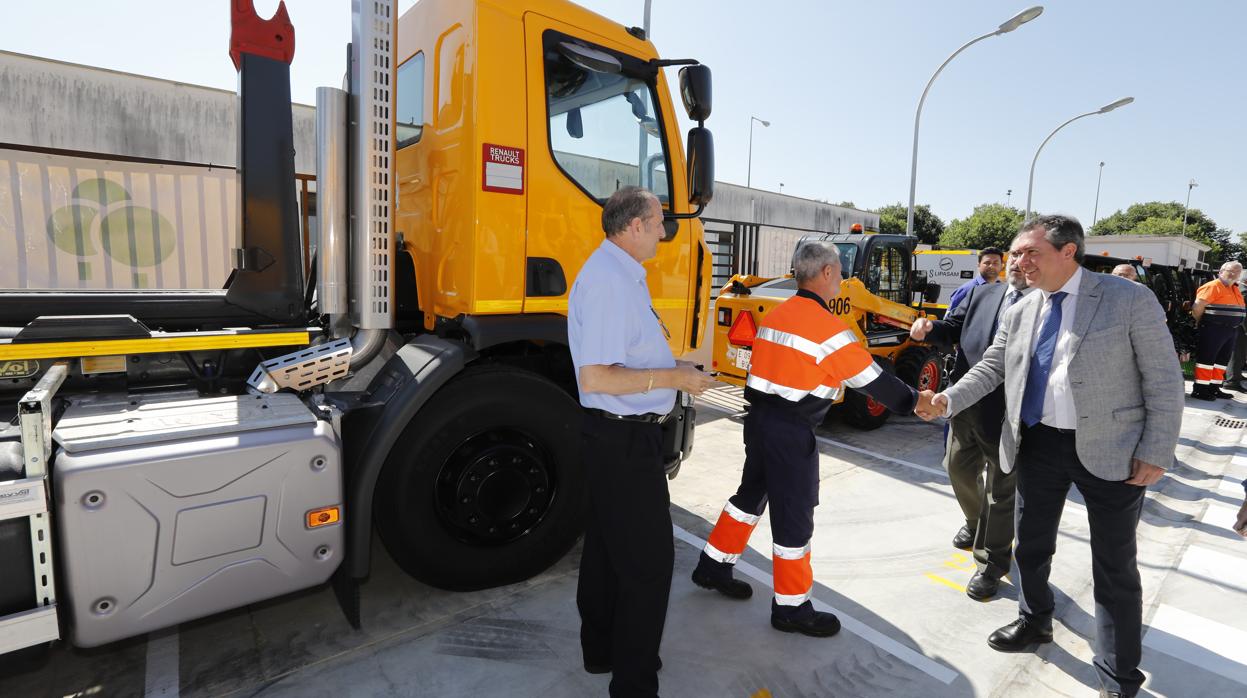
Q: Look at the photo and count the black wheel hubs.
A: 1